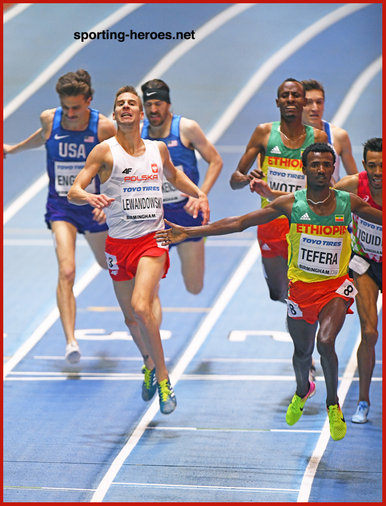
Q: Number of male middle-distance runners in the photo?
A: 7